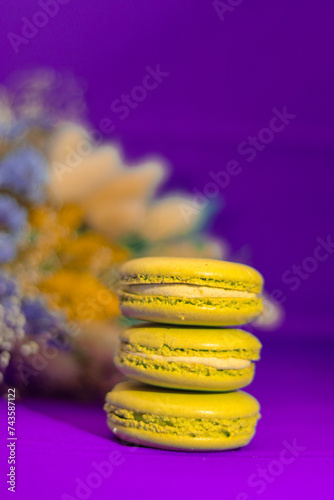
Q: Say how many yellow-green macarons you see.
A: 3